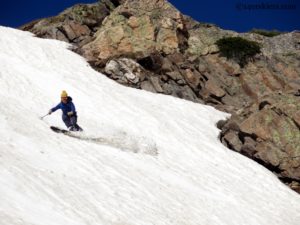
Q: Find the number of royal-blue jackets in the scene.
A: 1